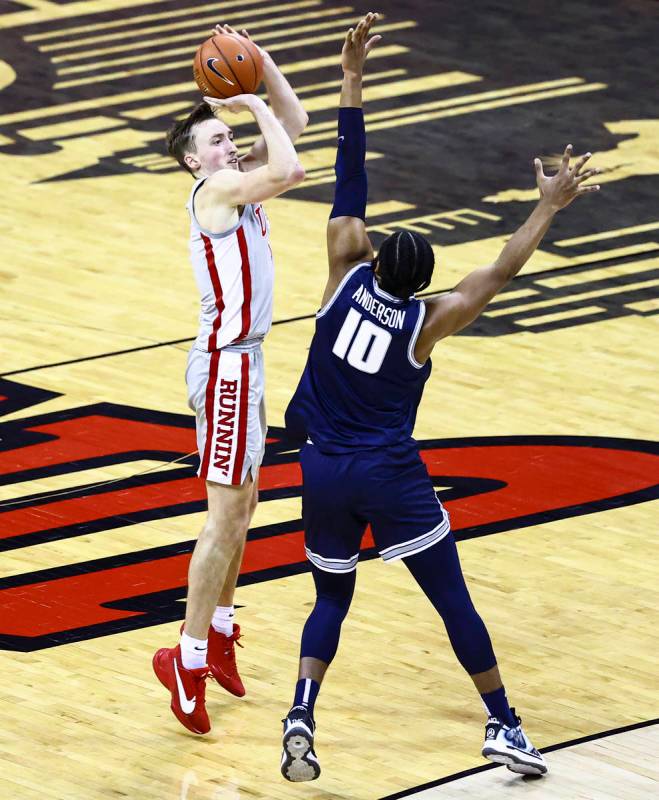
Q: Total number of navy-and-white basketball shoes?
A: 2